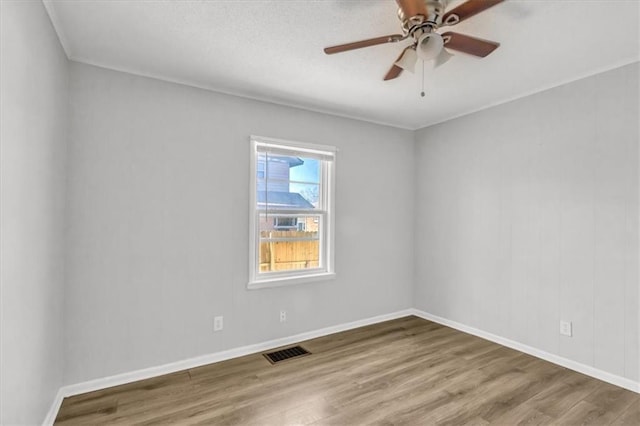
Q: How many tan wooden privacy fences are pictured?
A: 1